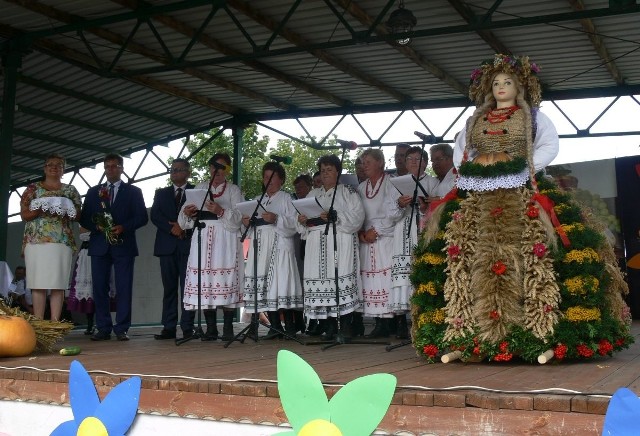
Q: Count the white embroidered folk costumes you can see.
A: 5